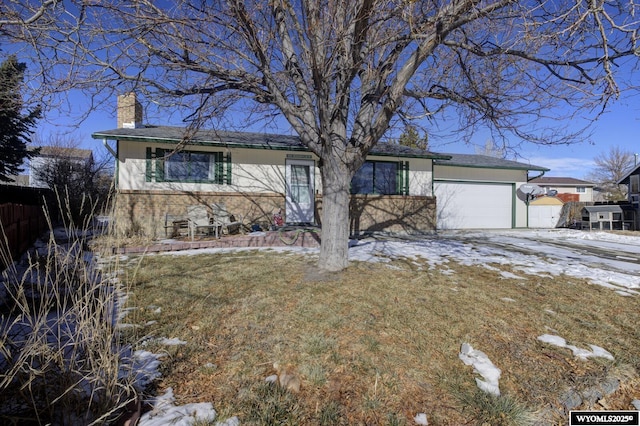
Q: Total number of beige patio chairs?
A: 2